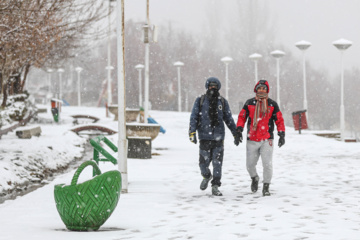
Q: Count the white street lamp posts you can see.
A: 11